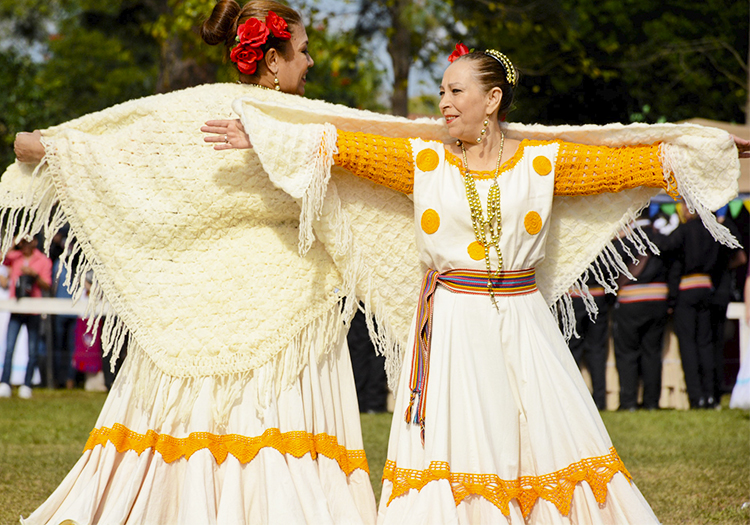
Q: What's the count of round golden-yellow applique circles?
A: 5